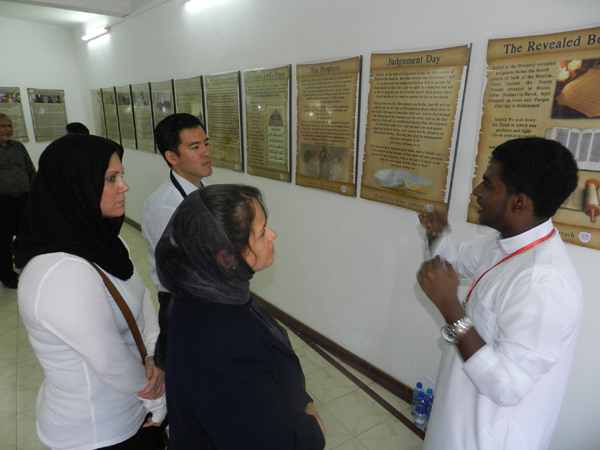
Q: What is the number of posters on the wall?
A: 13